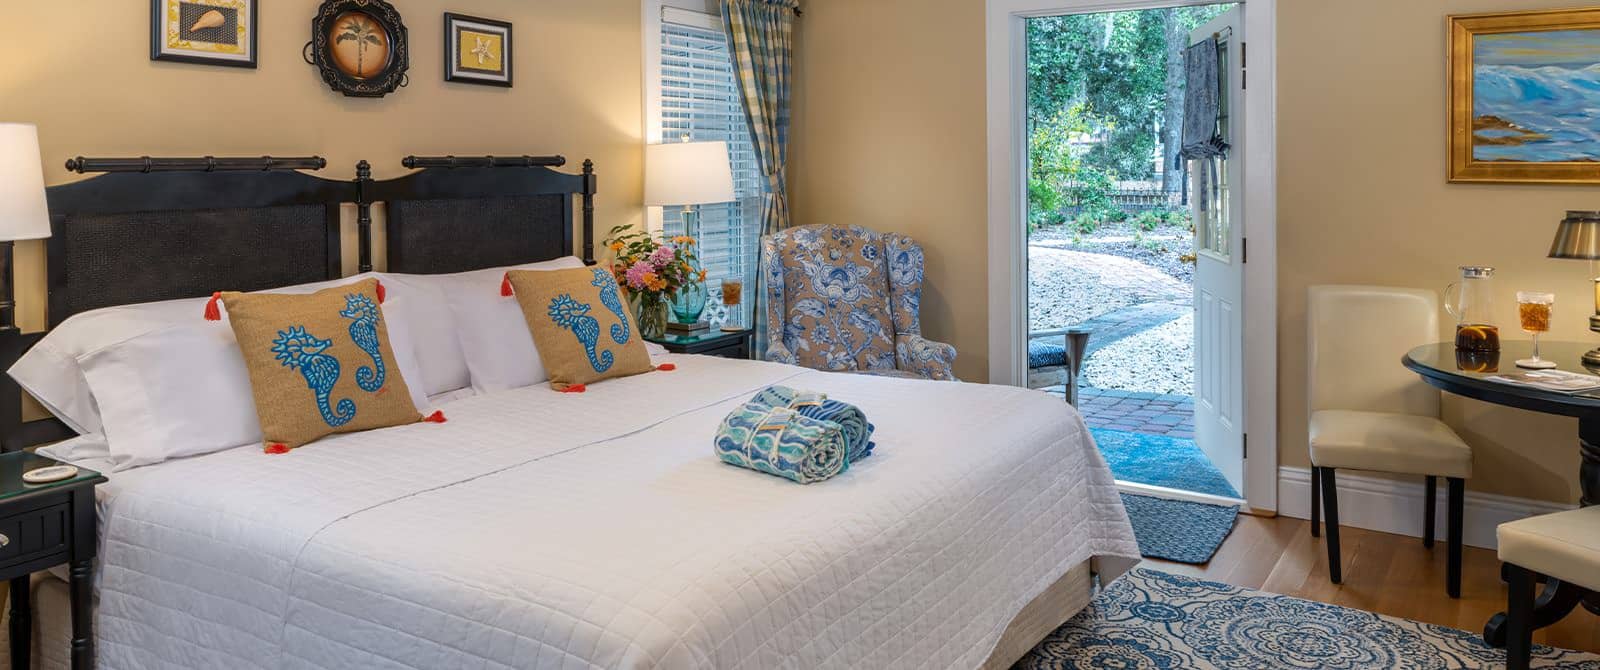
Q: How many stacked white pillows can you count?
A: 4